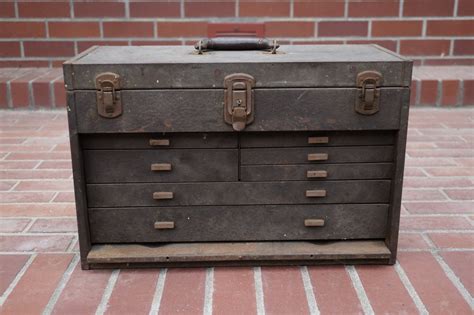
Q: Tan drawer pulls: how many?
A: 9